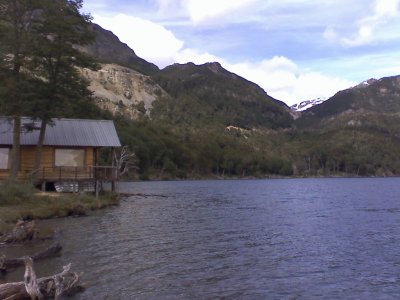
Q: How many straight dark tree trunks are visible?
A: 2